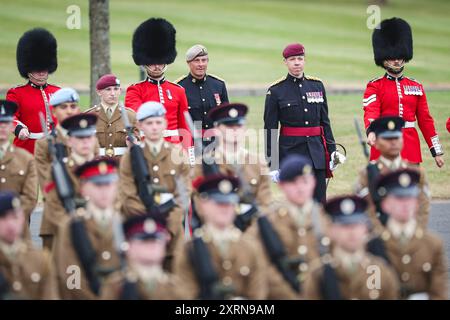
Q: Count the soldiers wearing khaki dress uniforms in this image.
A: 14